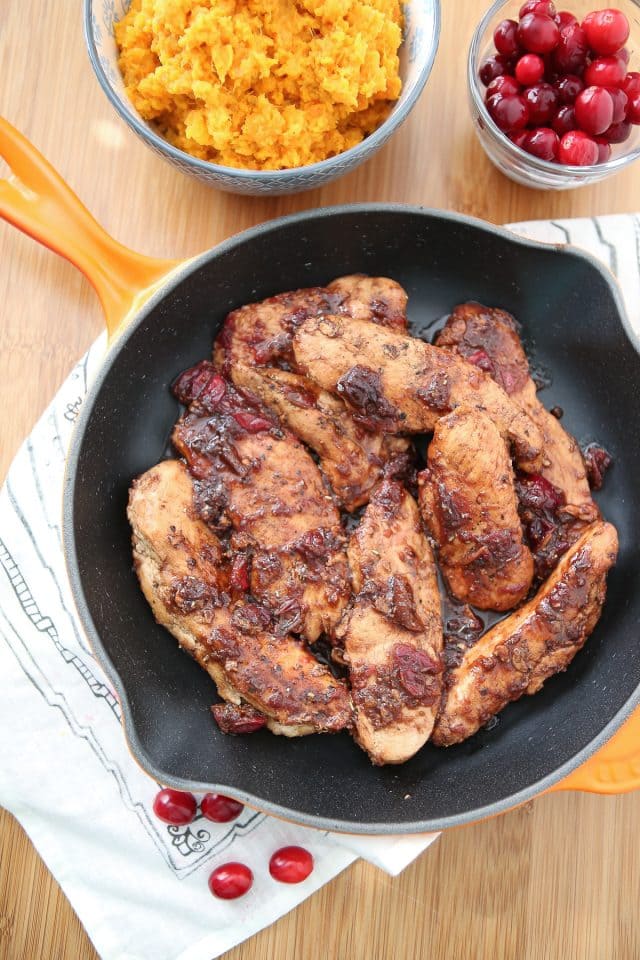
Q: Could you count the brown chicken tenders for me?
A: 9